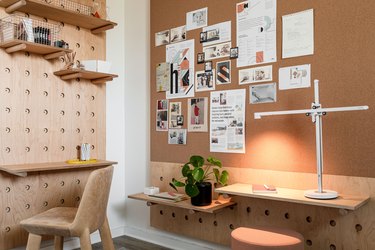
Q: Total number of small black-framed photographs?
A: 5